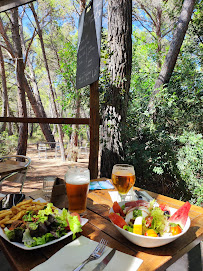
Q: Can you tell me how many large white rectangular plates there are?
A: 1